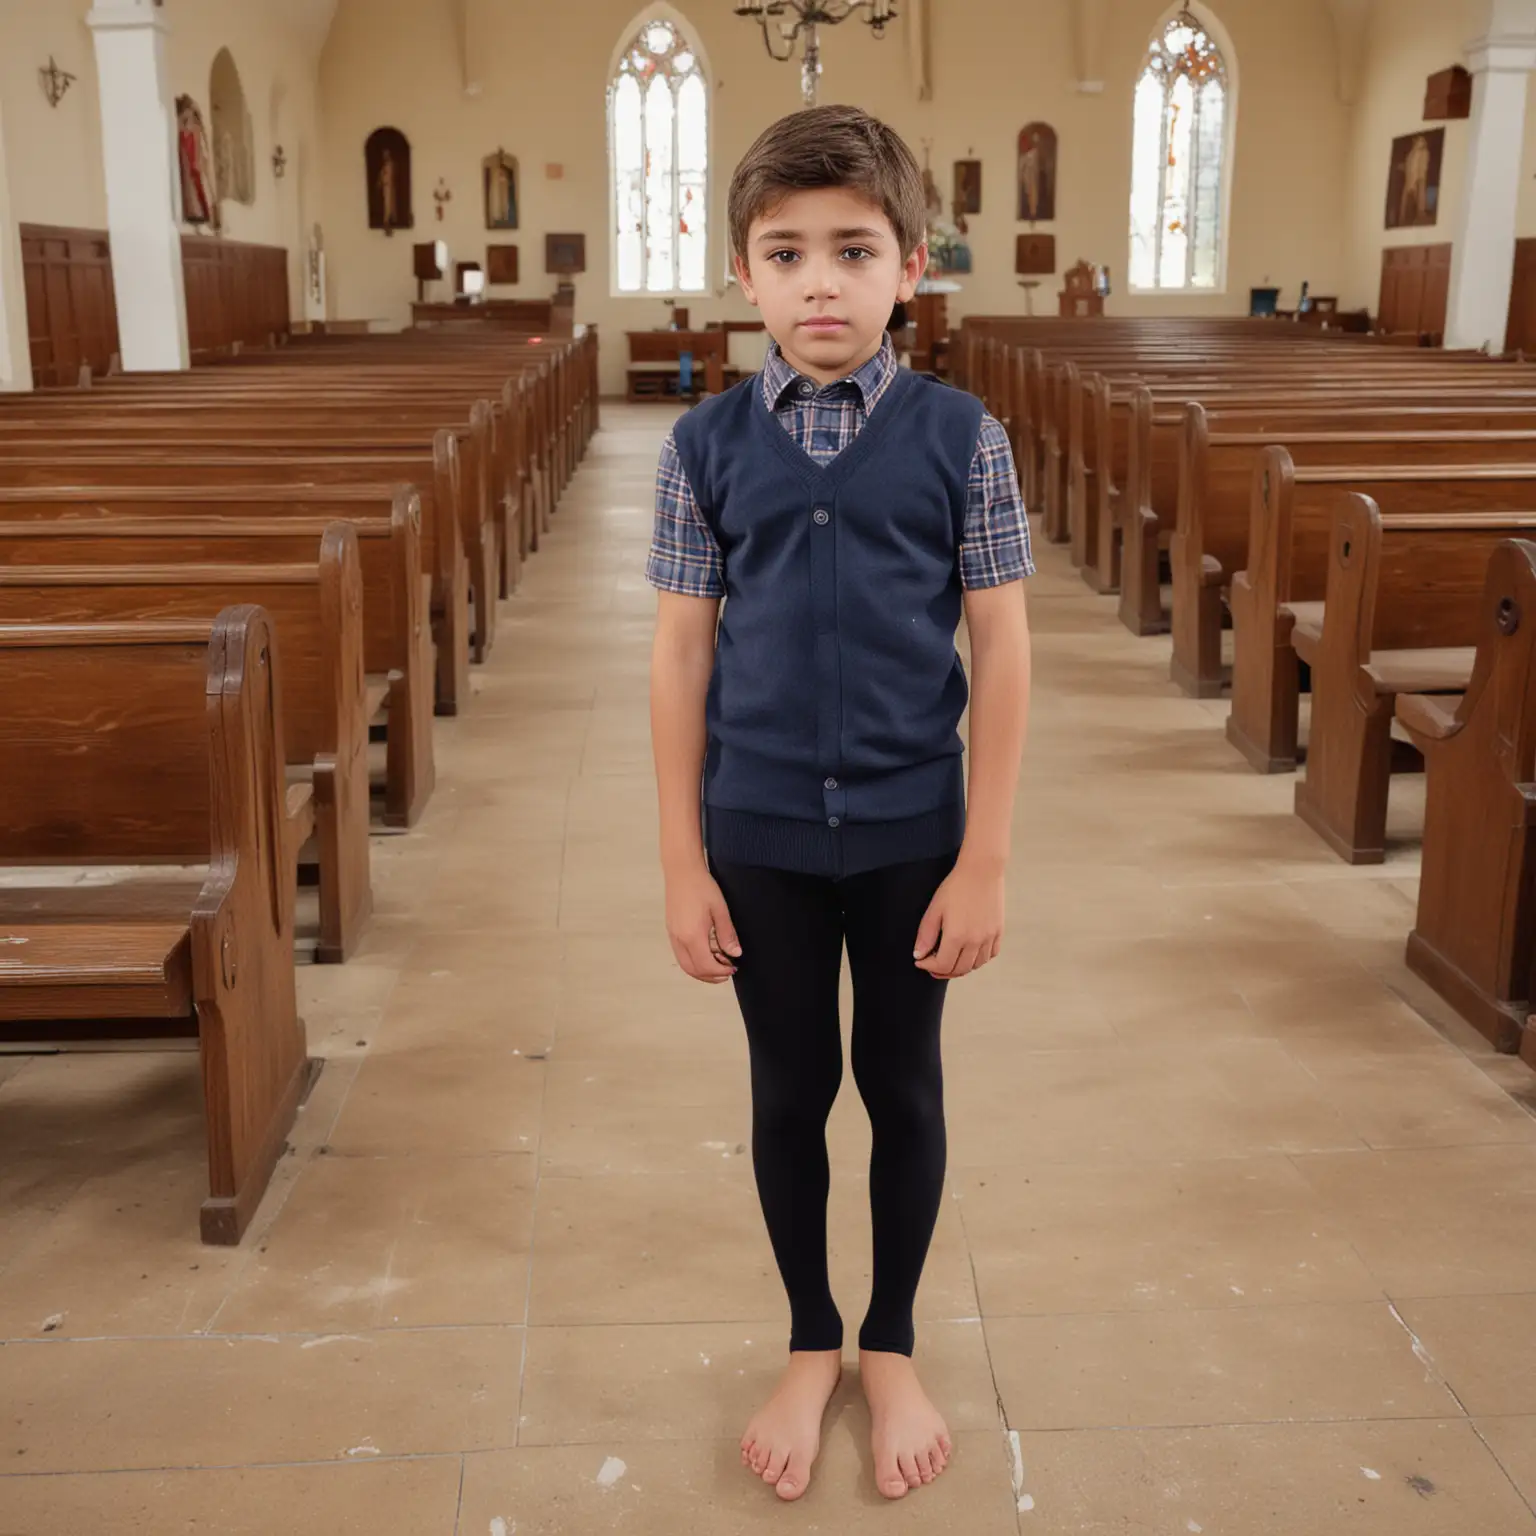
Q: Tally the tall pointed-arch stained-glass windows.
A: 2